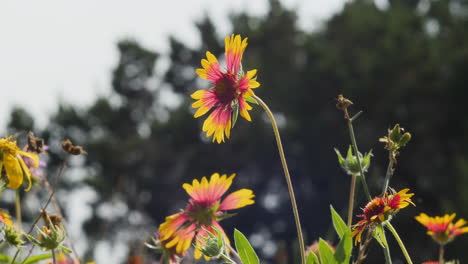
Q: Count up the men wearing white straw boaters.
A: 0